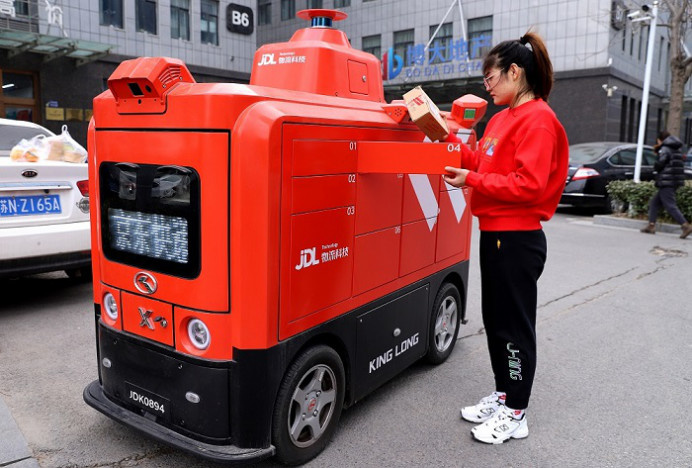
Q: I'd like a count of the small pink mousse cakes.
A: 0